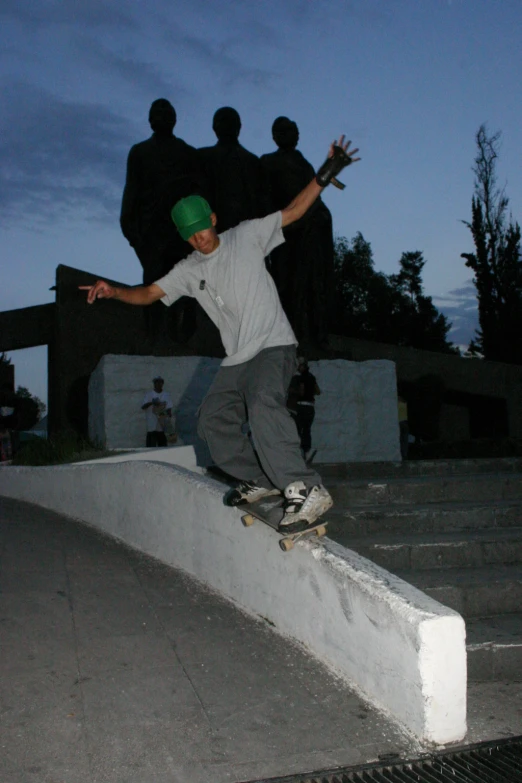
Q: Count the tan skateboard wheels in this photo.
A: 3